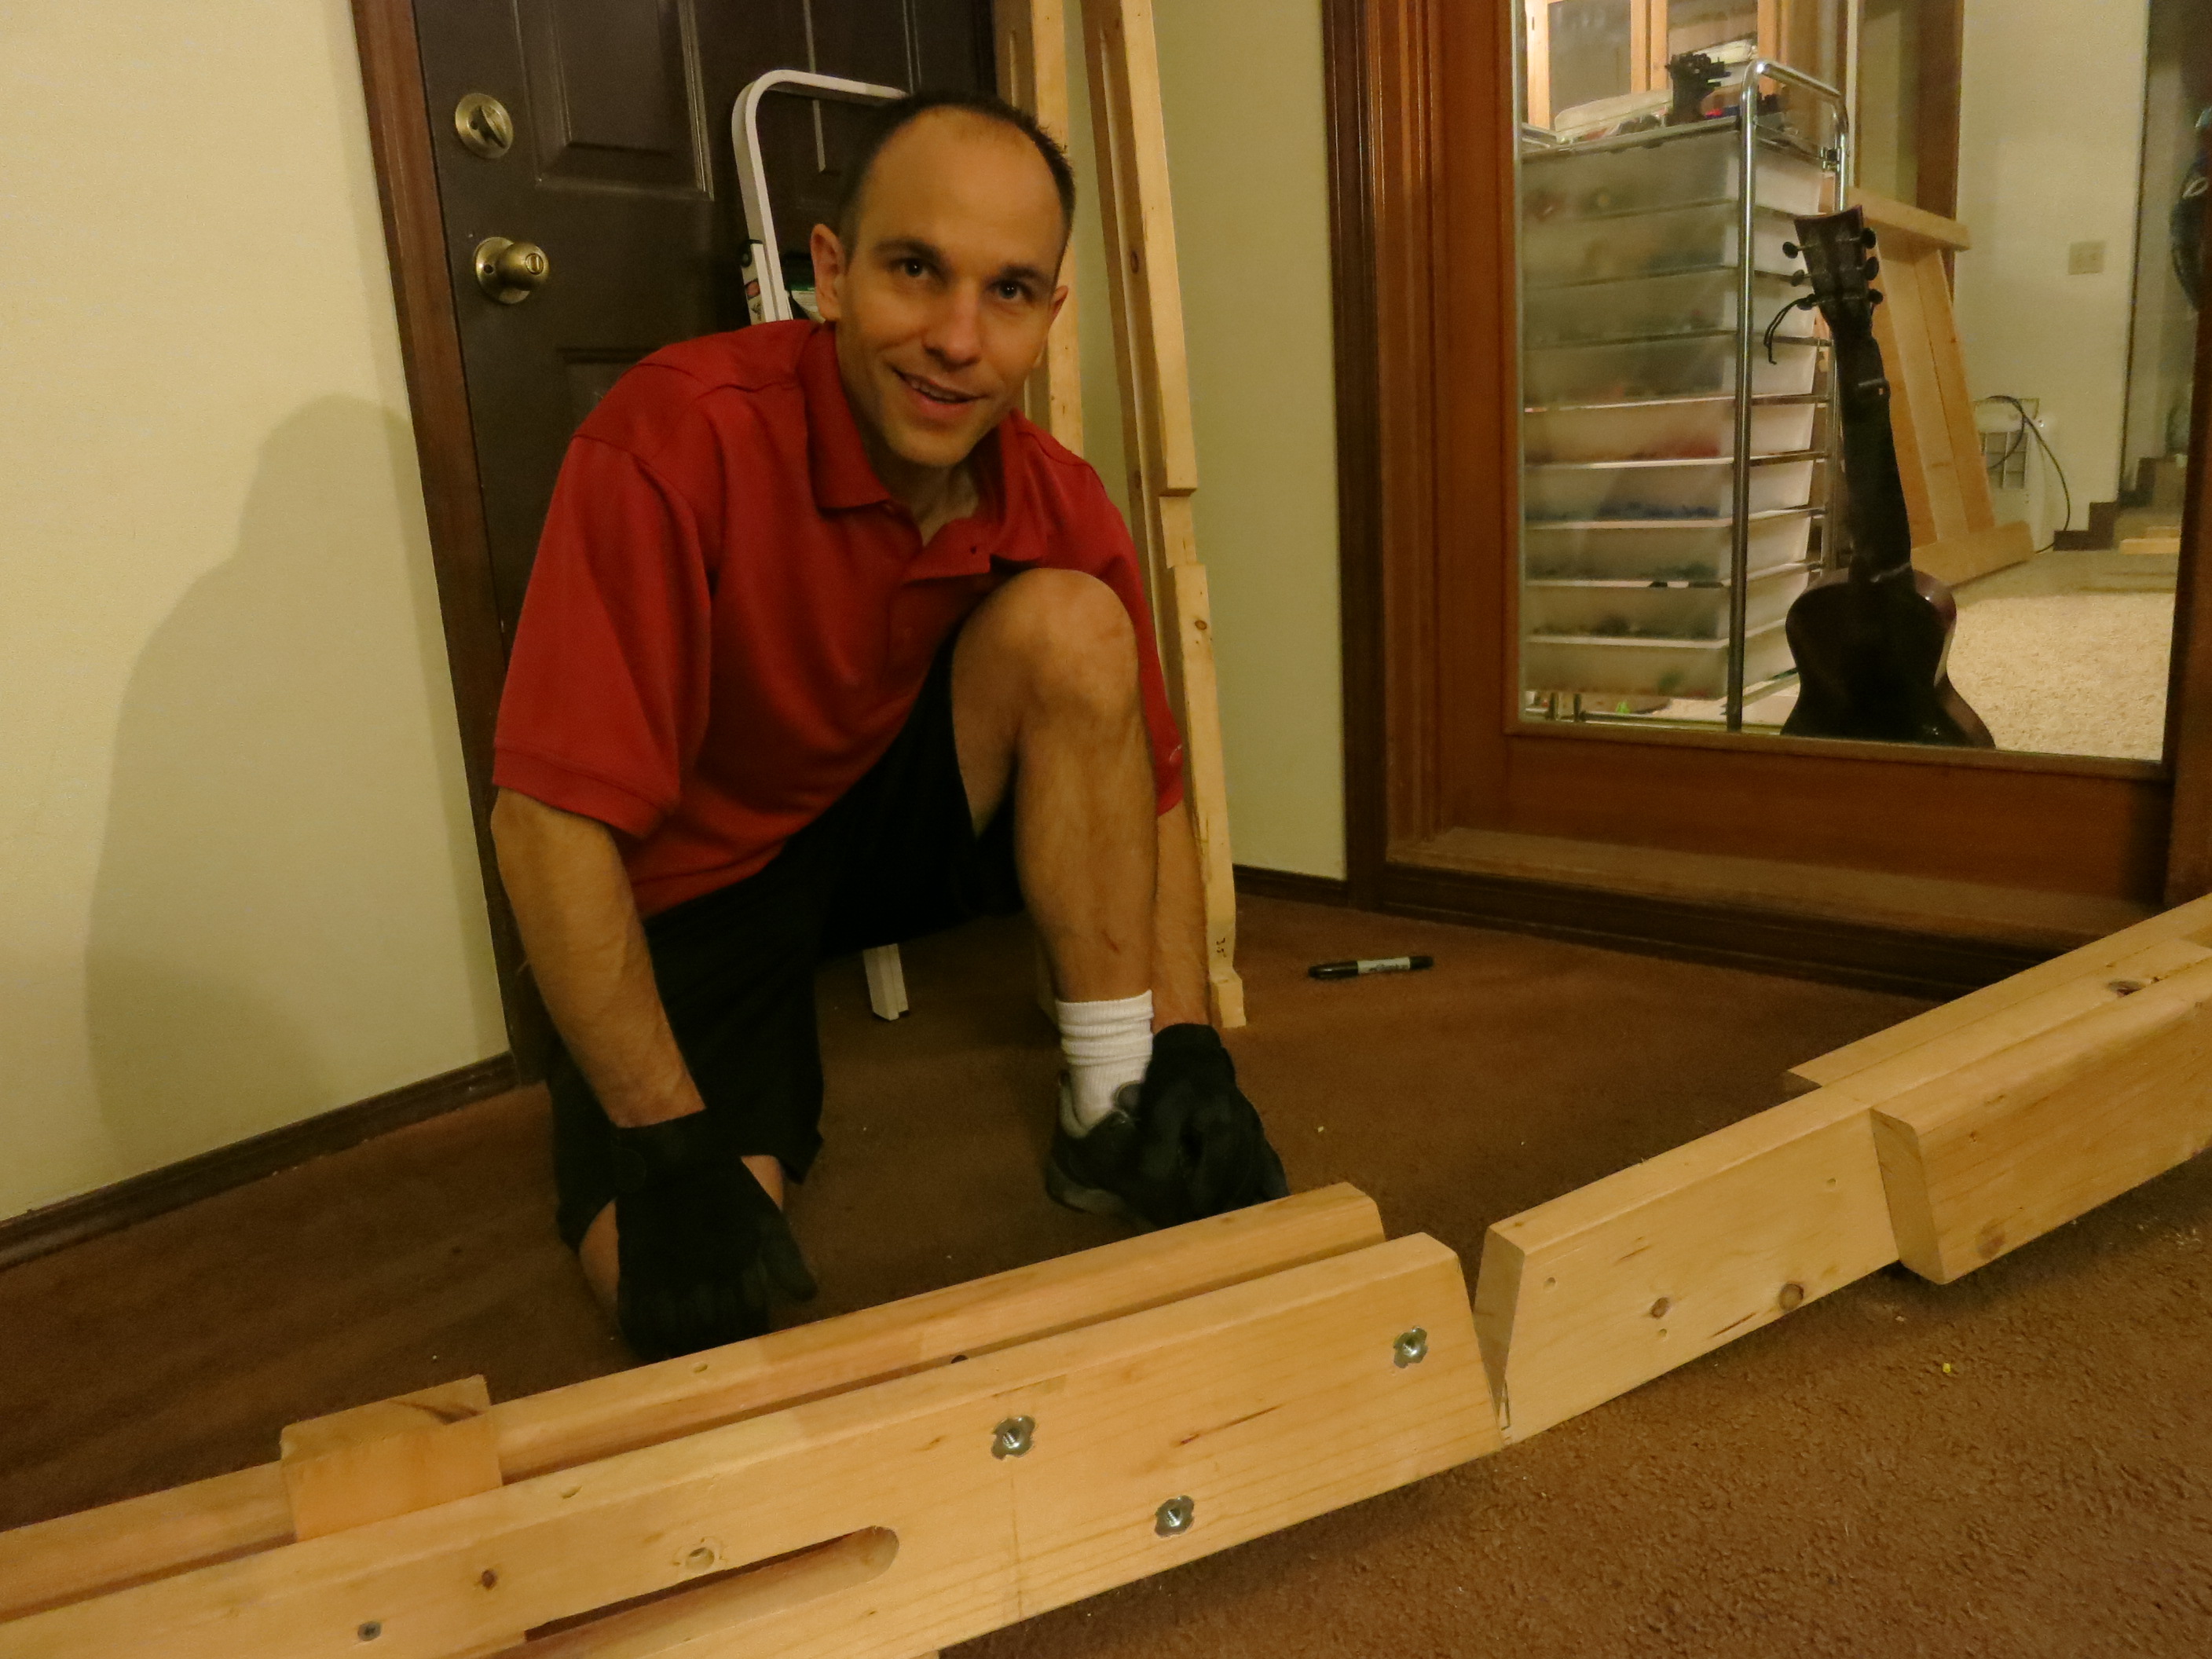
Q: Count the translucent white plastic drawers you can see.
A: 9